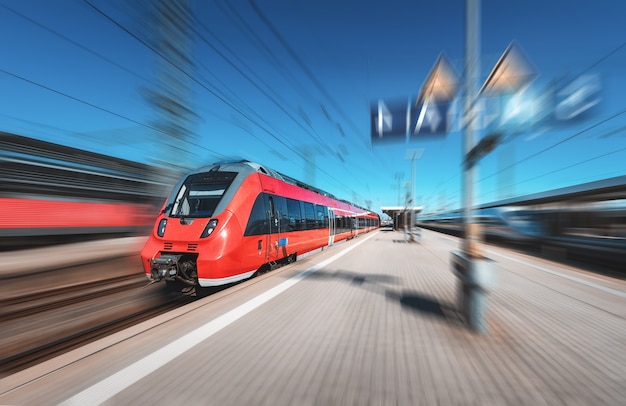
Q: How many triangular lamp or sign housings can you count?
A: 2